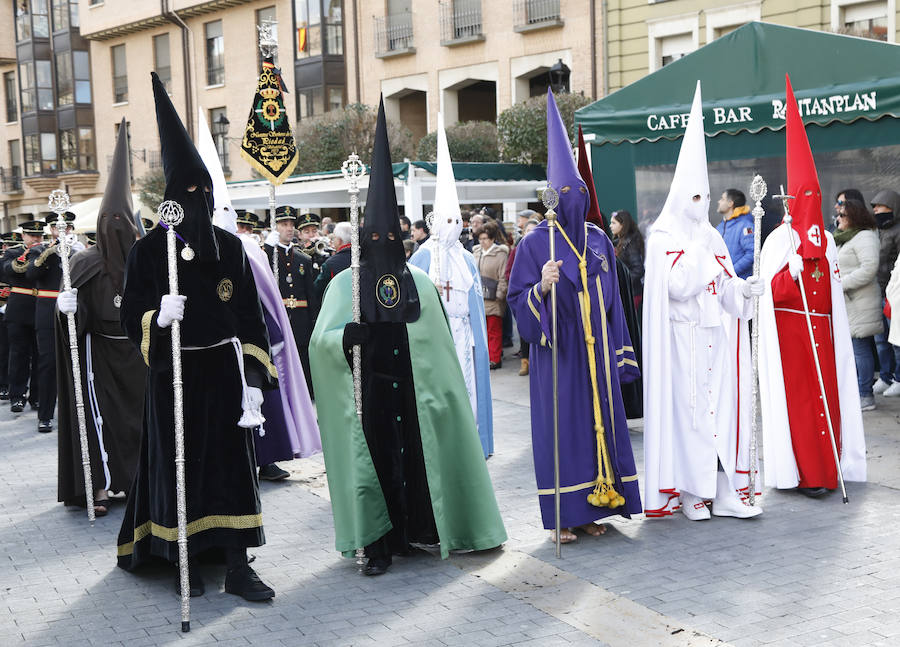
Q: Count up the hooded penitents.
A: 9